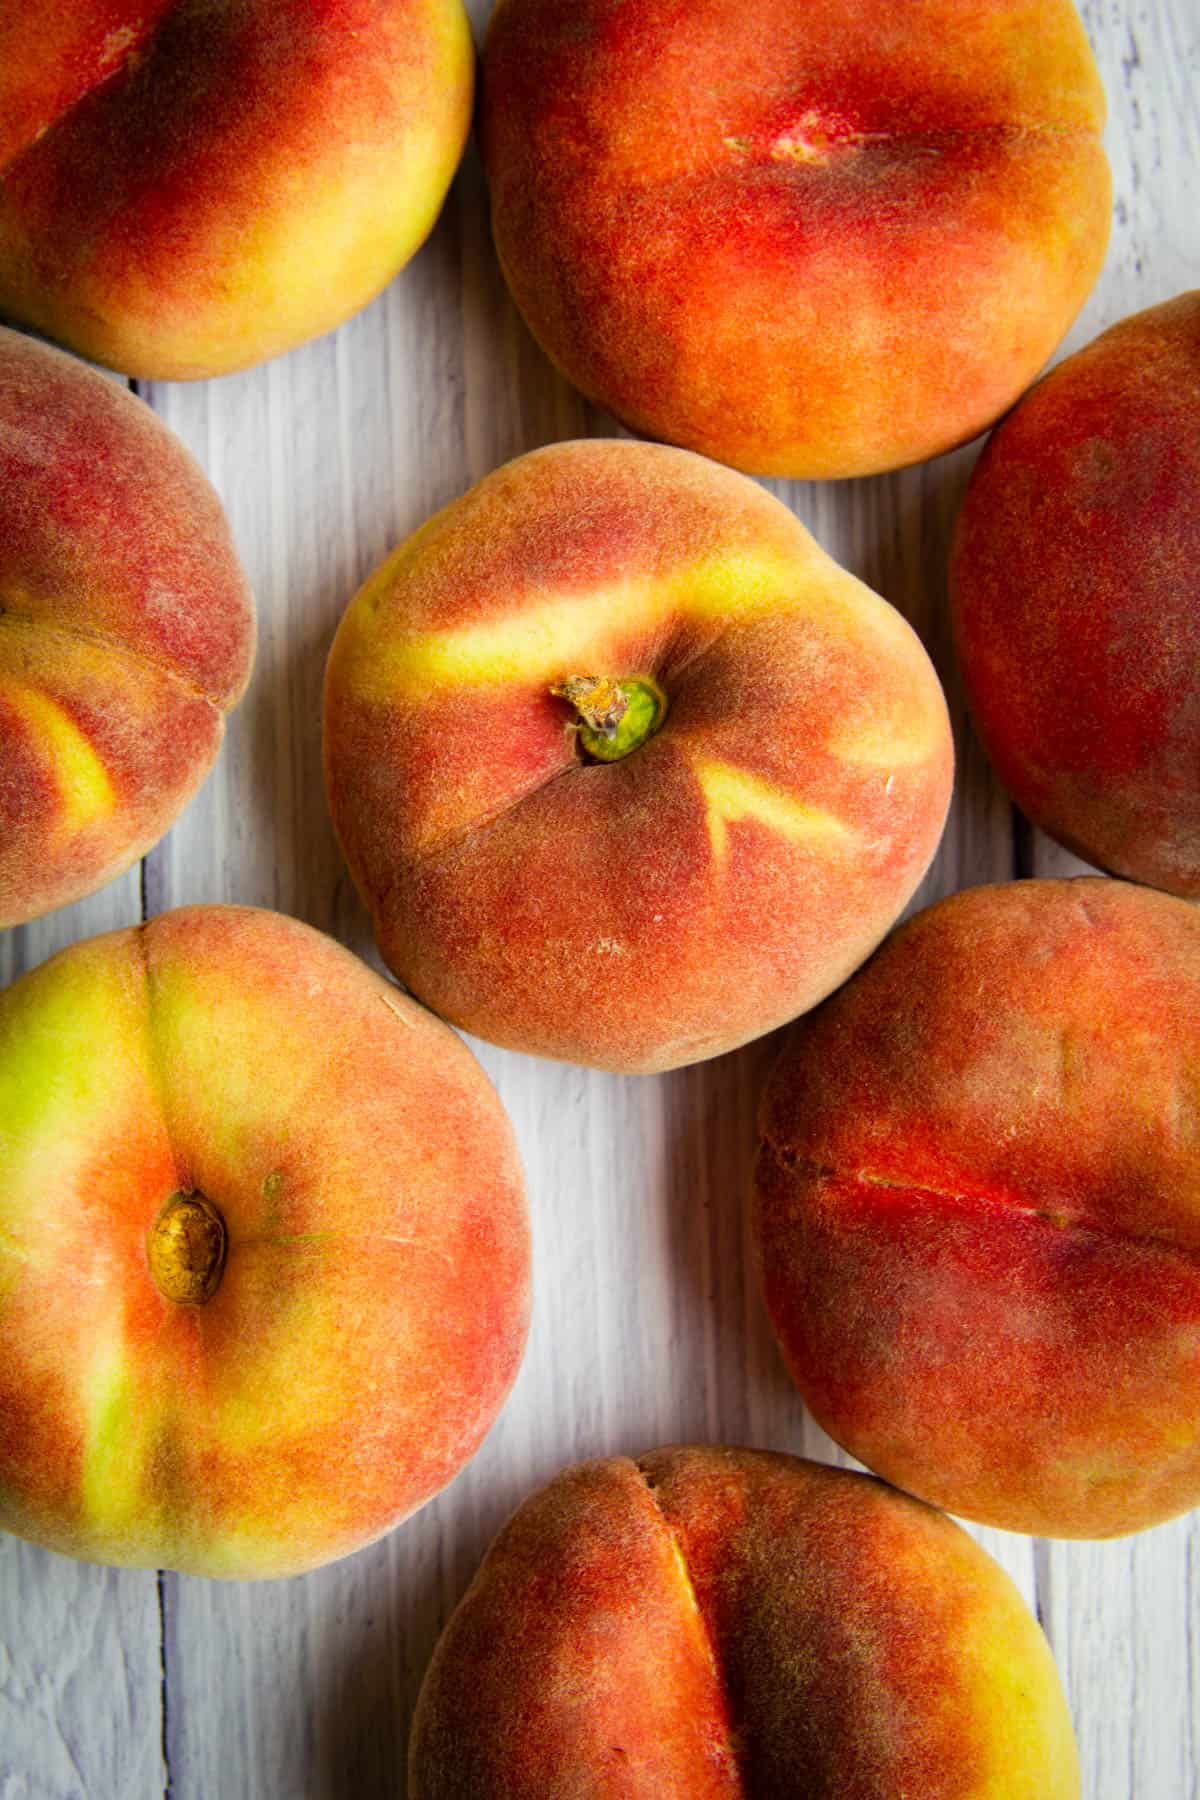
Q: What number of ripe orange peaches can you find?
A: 8